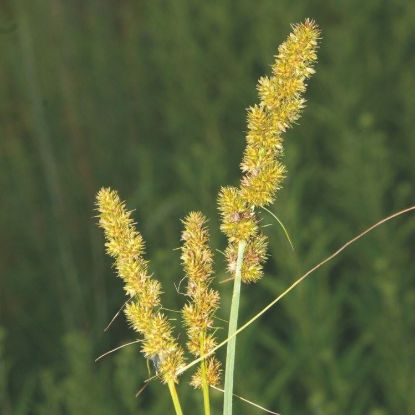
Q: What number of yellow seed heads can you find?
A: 3